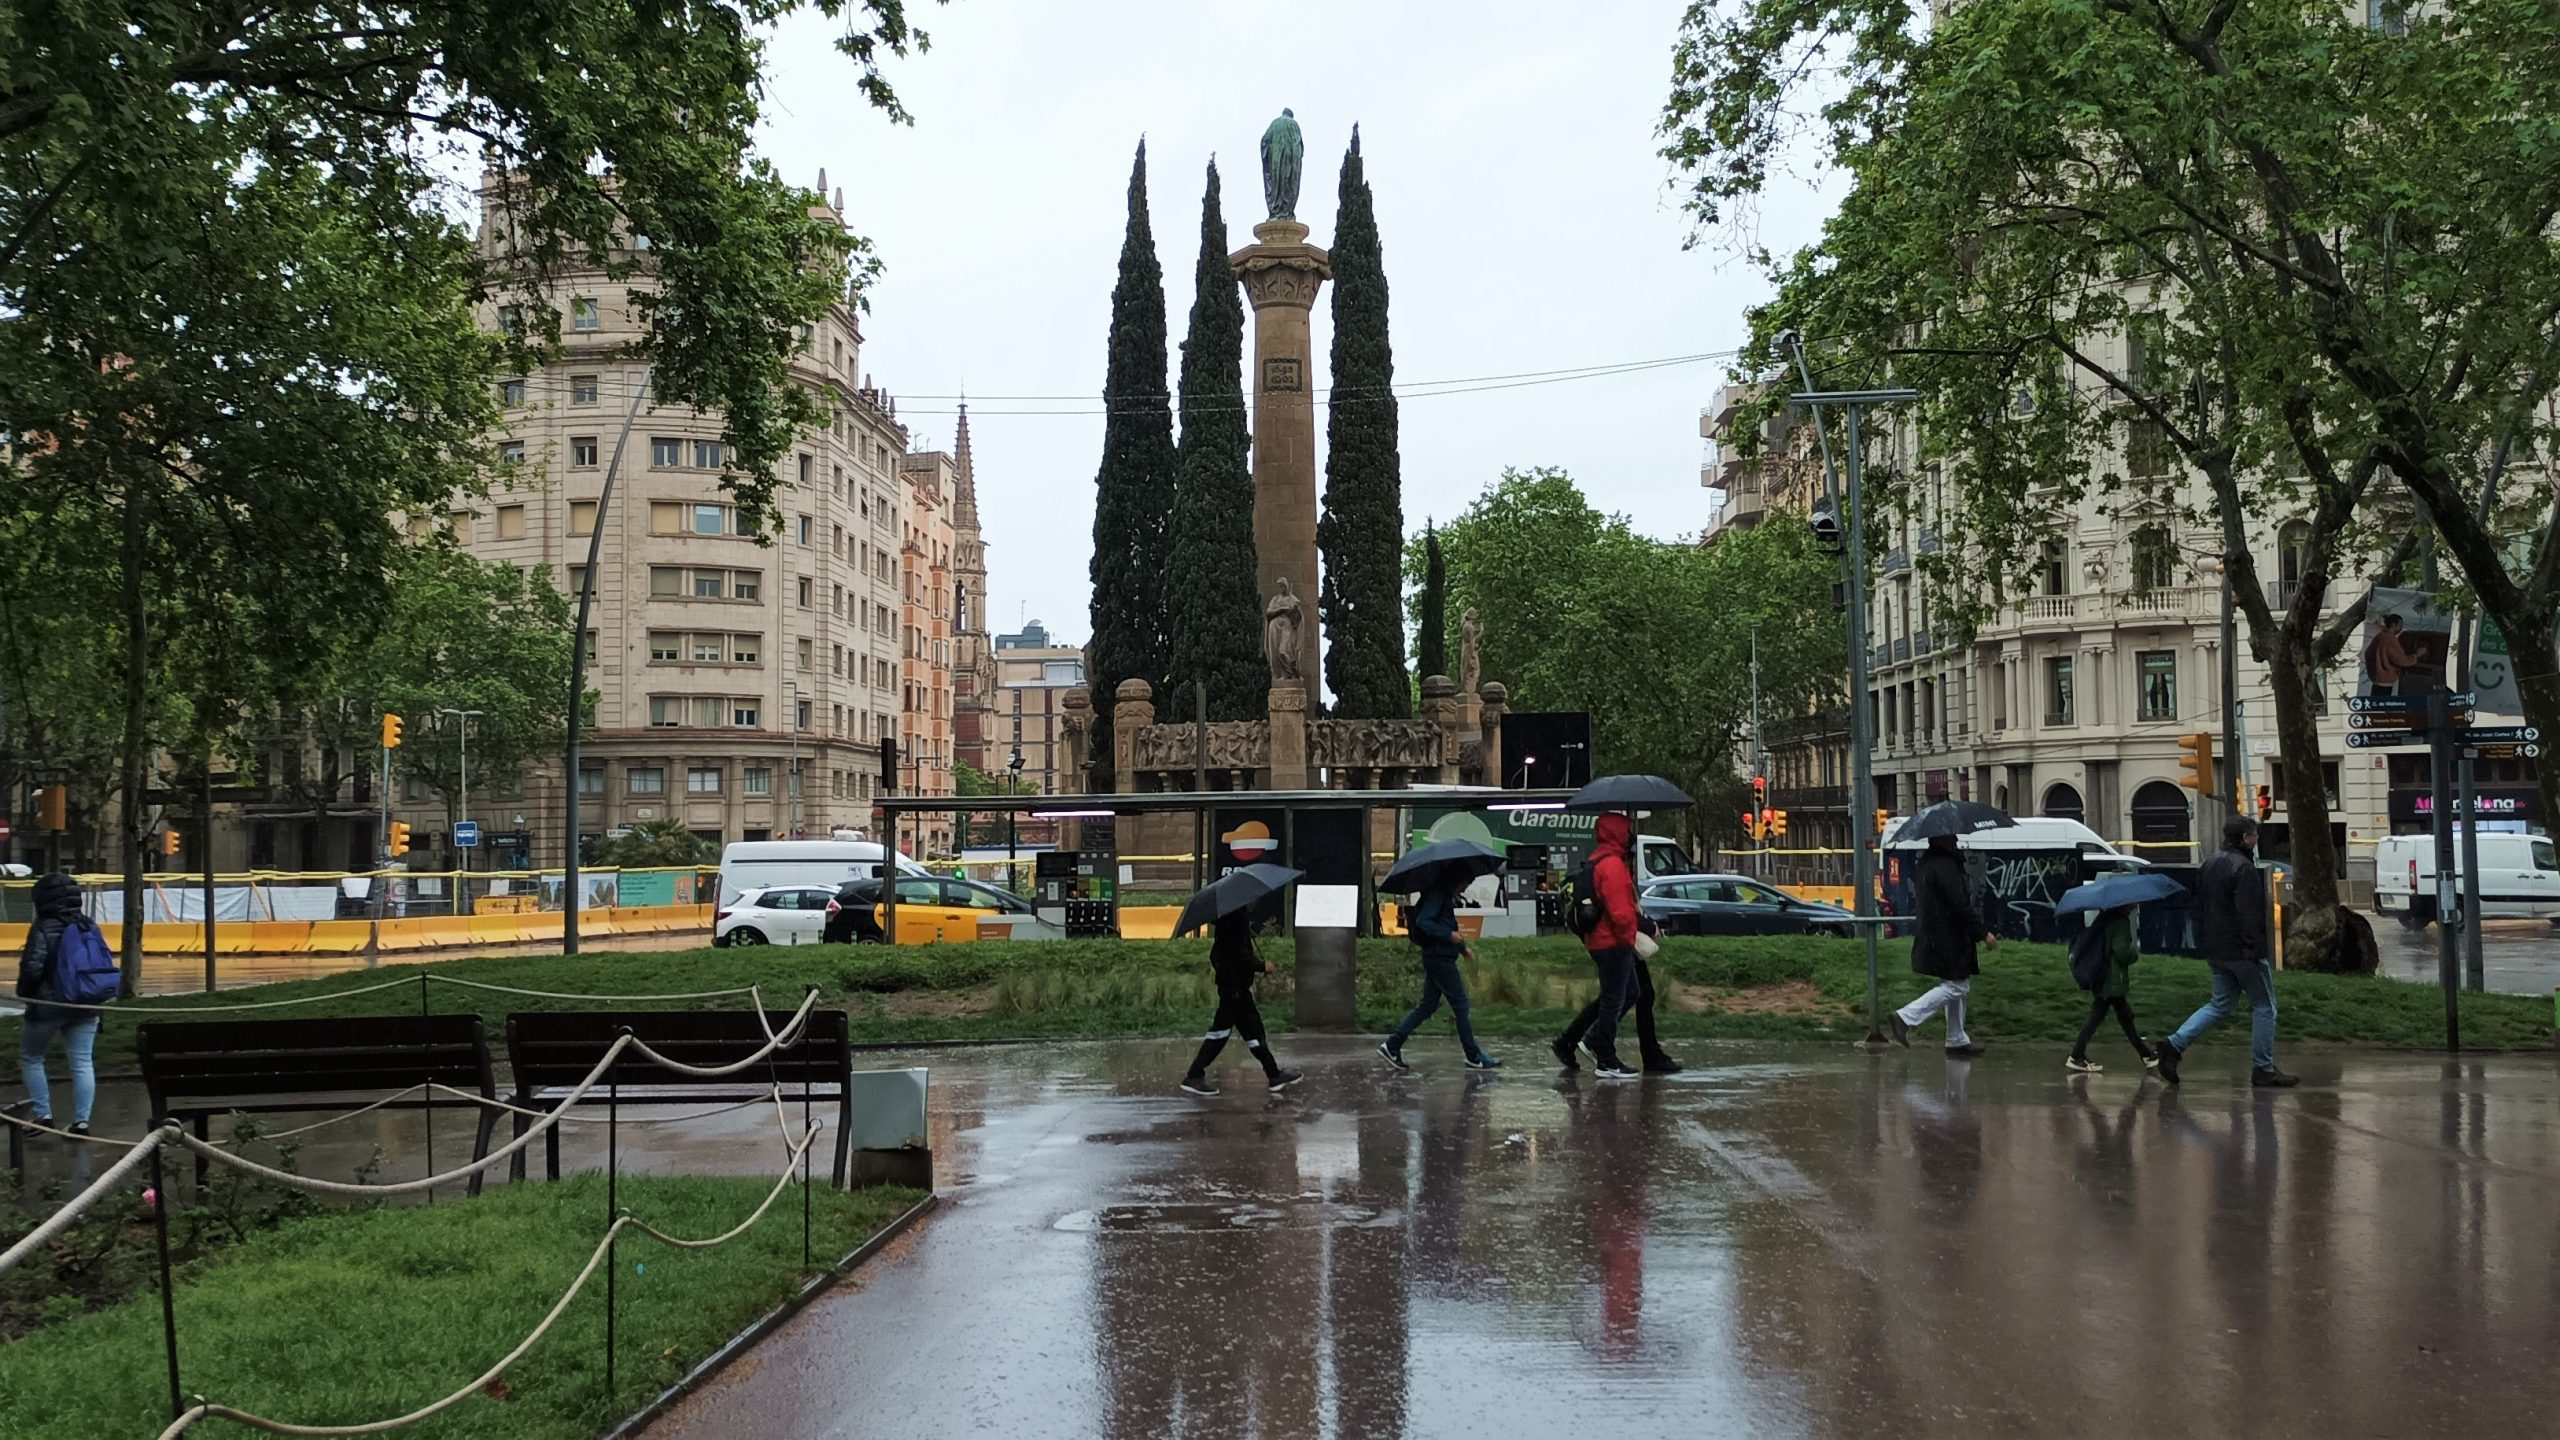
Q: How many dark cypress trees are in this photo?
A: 4